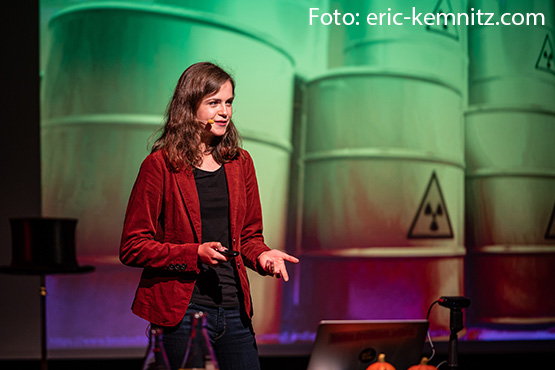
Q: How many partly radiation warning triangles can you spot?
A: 3